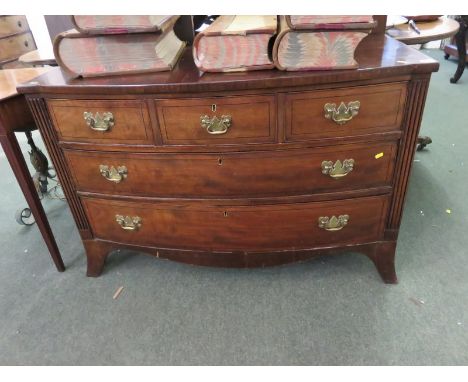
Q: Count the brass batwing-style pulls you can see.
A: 7